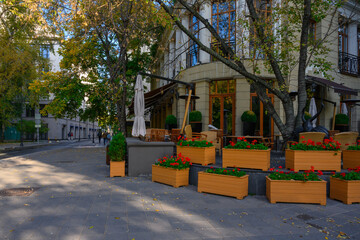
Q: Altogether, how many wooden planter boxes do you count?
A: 9